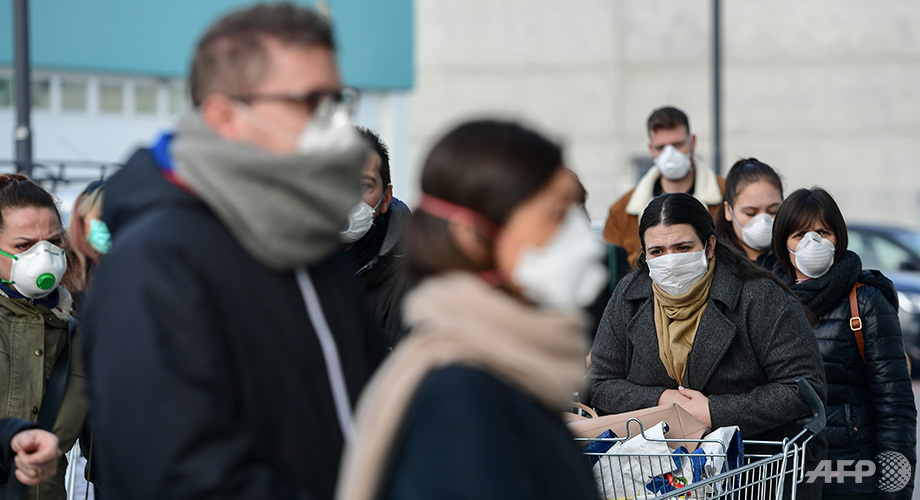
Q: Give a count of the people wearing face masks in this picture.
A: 9